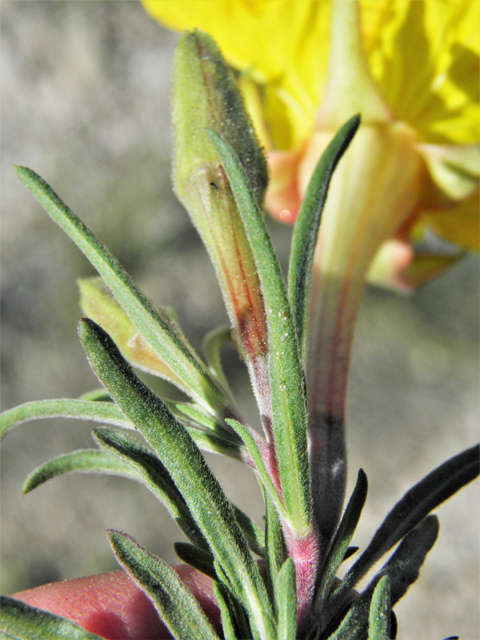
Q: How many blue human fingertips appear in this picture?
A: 0